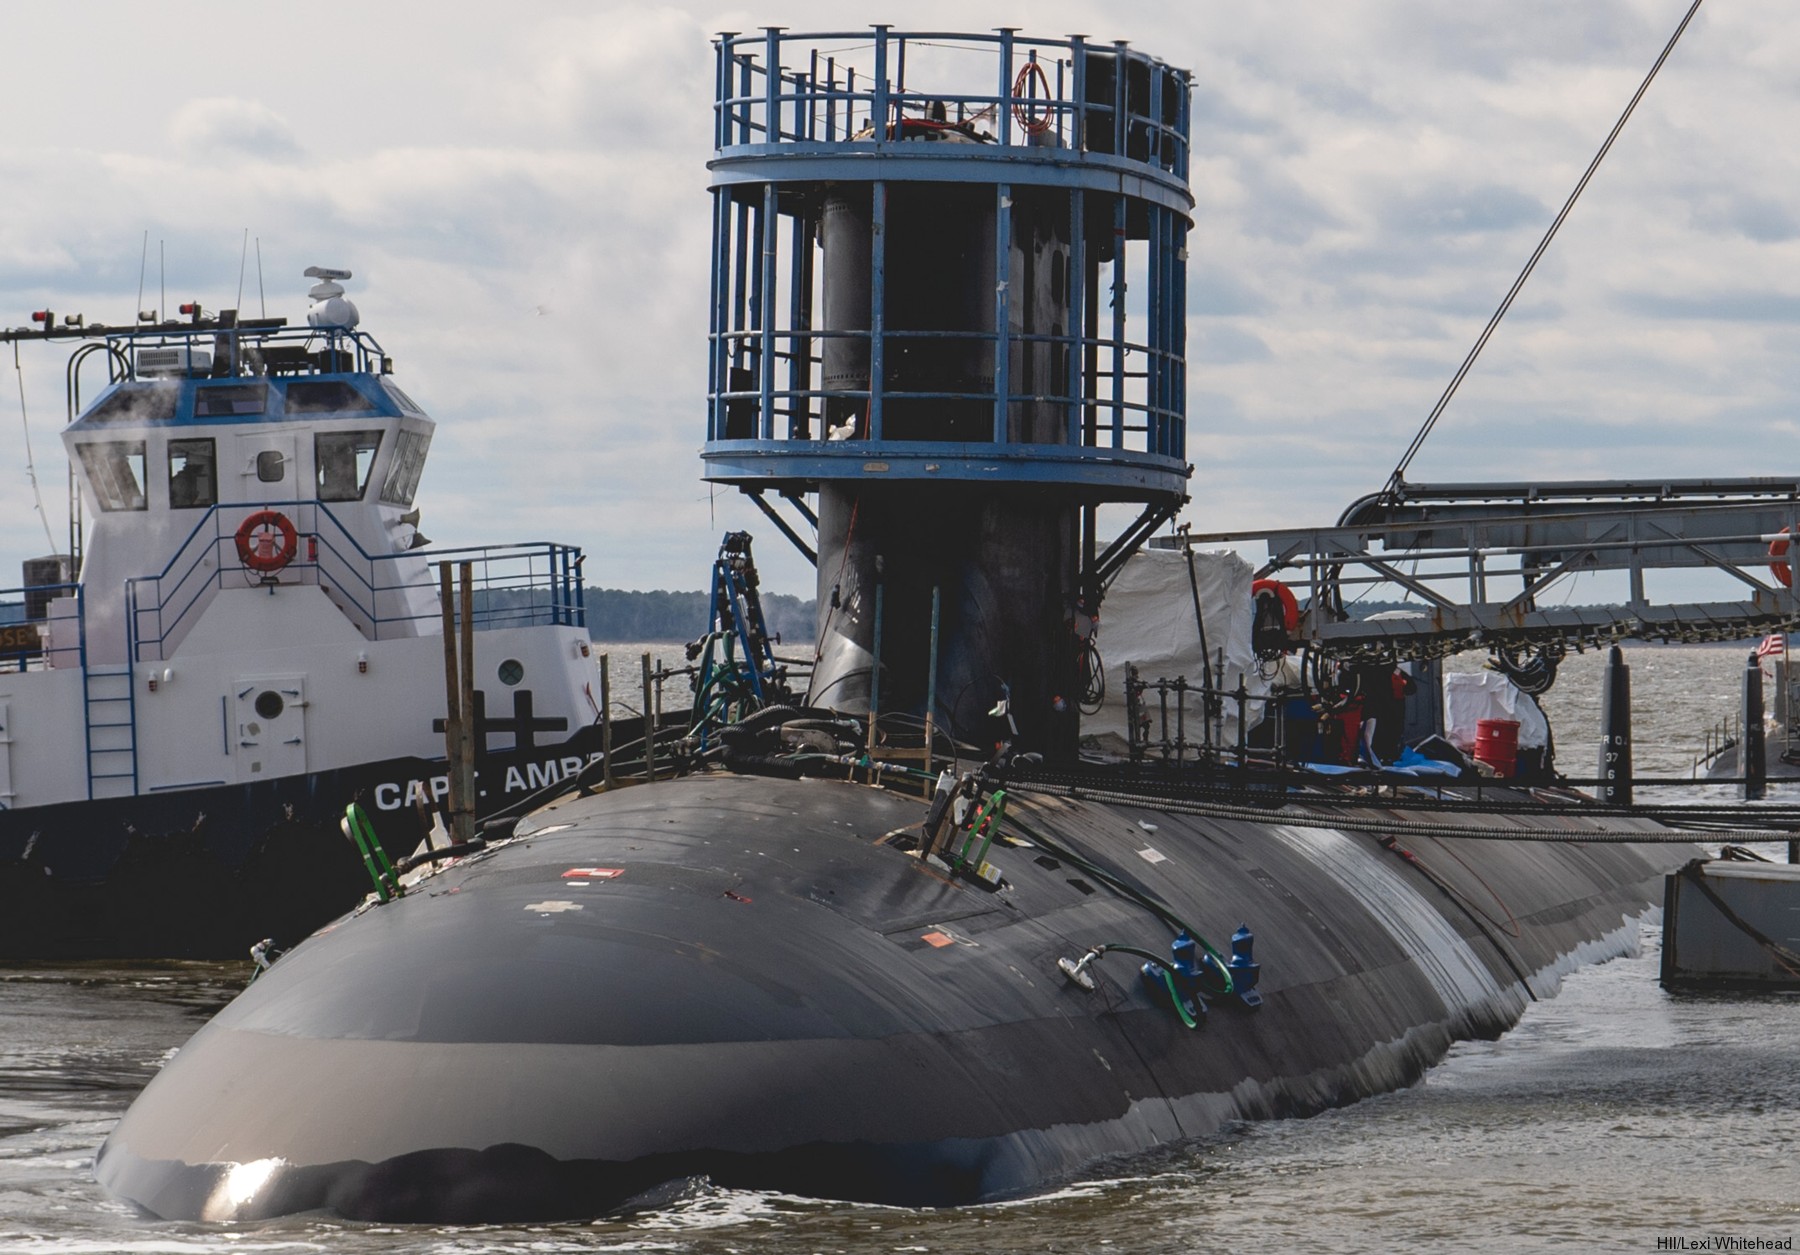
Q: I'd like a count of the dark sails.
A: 1